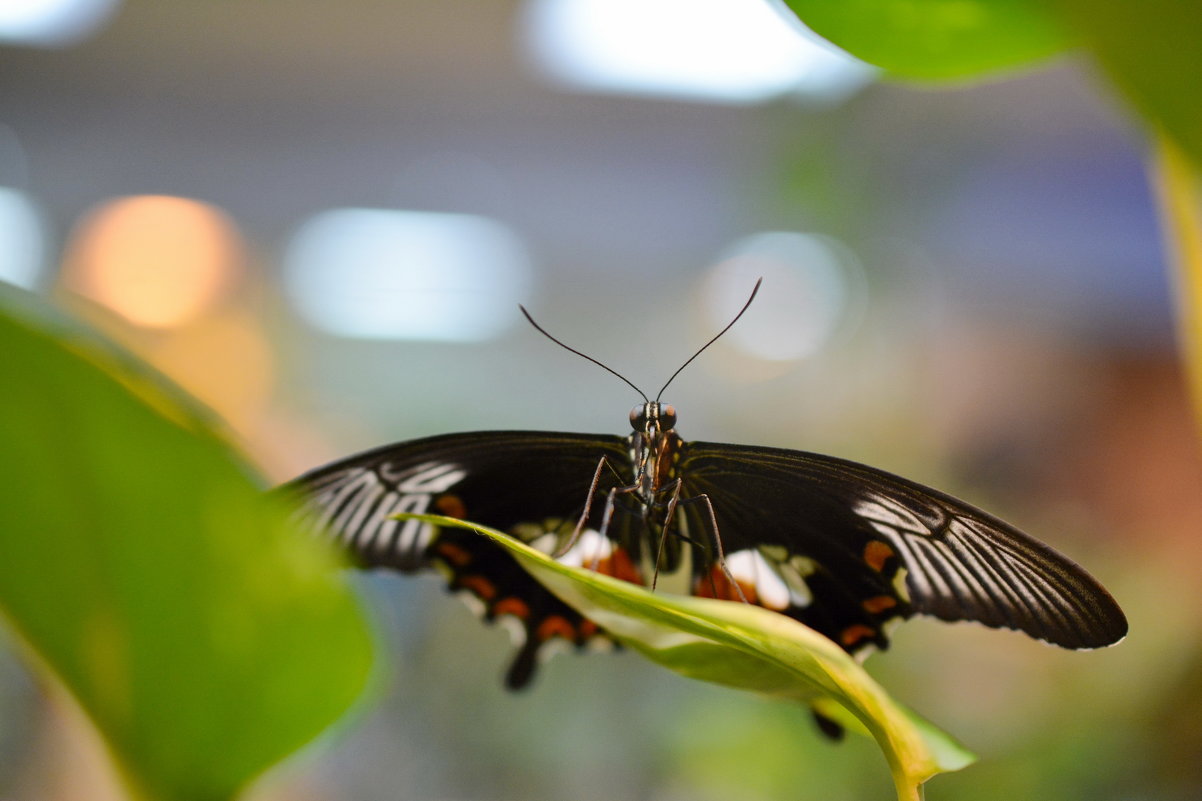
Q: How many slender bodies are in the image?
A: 1